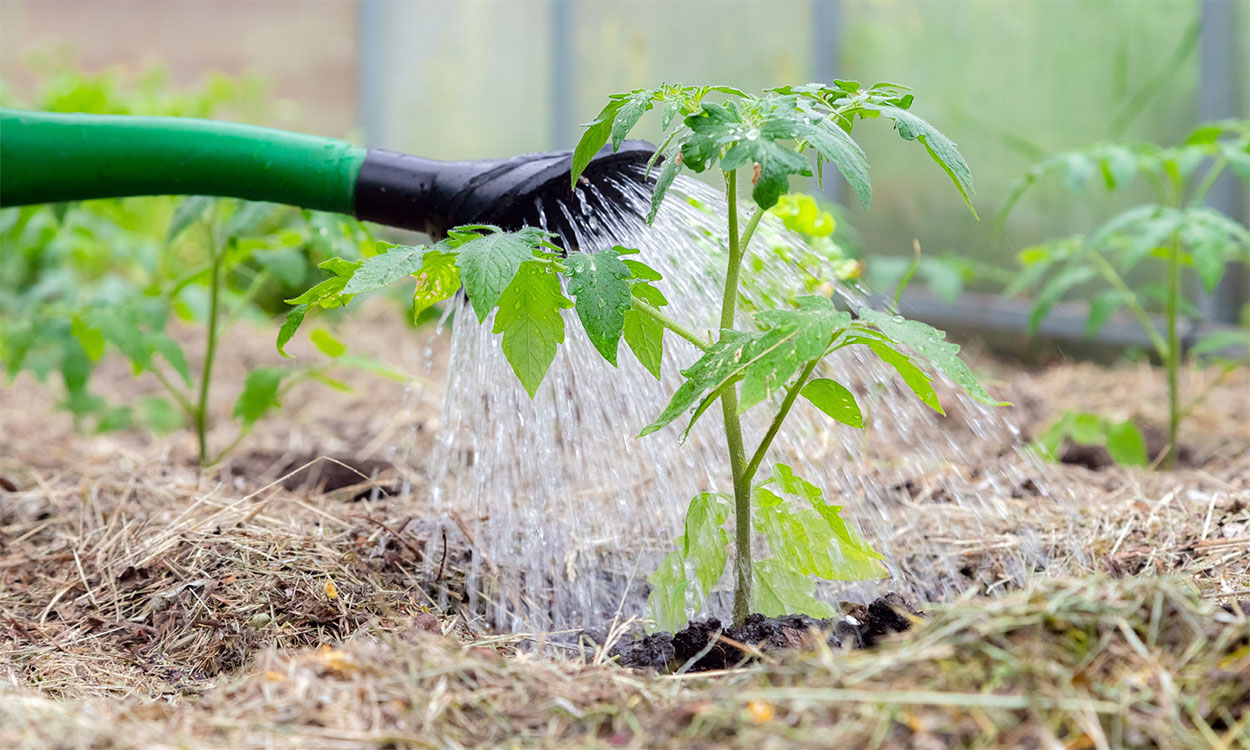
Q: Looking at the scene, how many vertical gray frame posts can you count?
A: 4